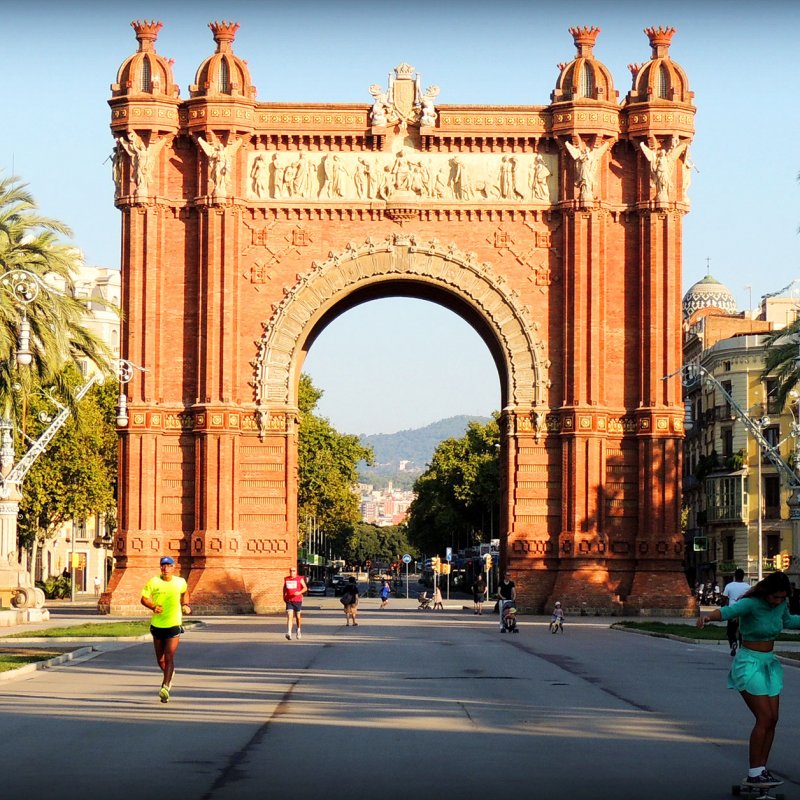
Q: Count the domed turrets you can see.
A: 4